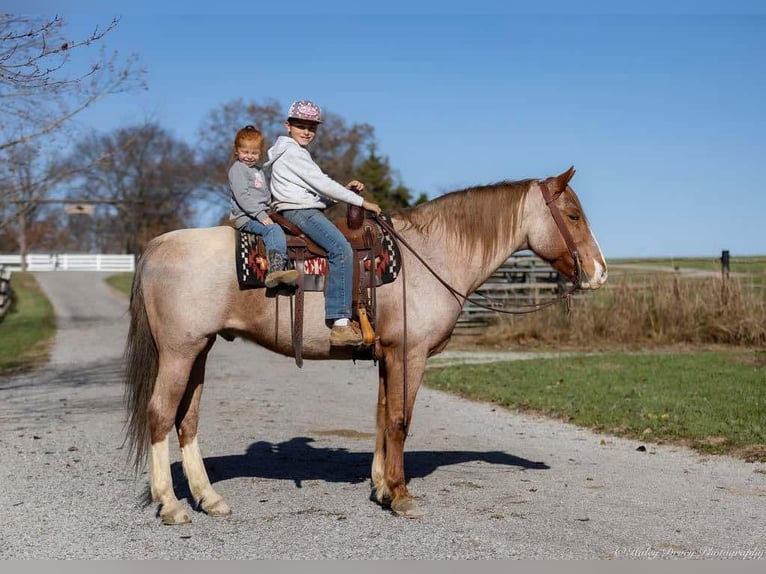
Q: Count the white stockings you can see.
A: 2